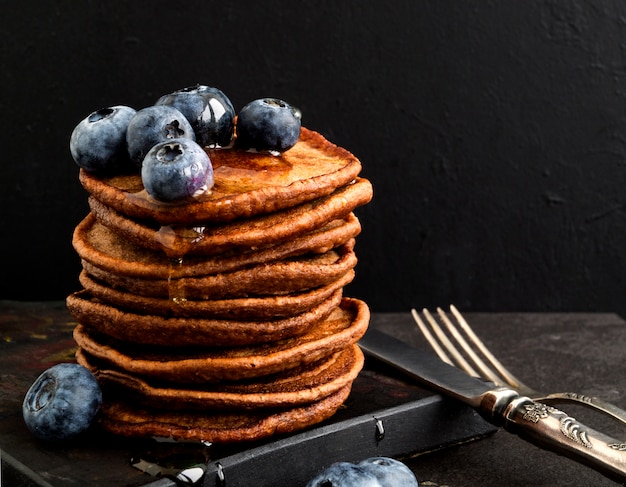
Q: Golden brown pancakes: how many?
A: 9